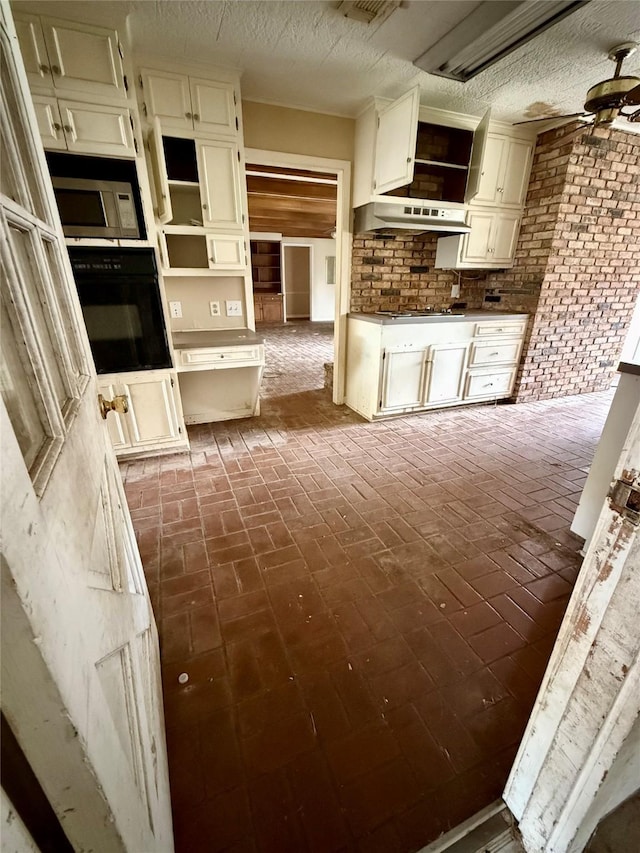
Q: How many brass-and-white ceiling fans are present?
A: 1